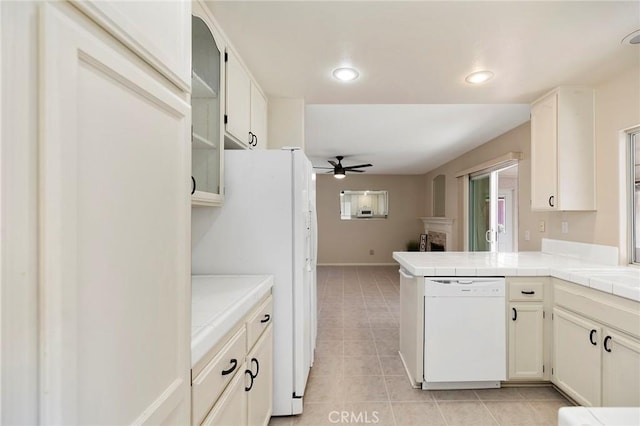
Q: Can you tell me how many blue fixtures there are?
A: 0